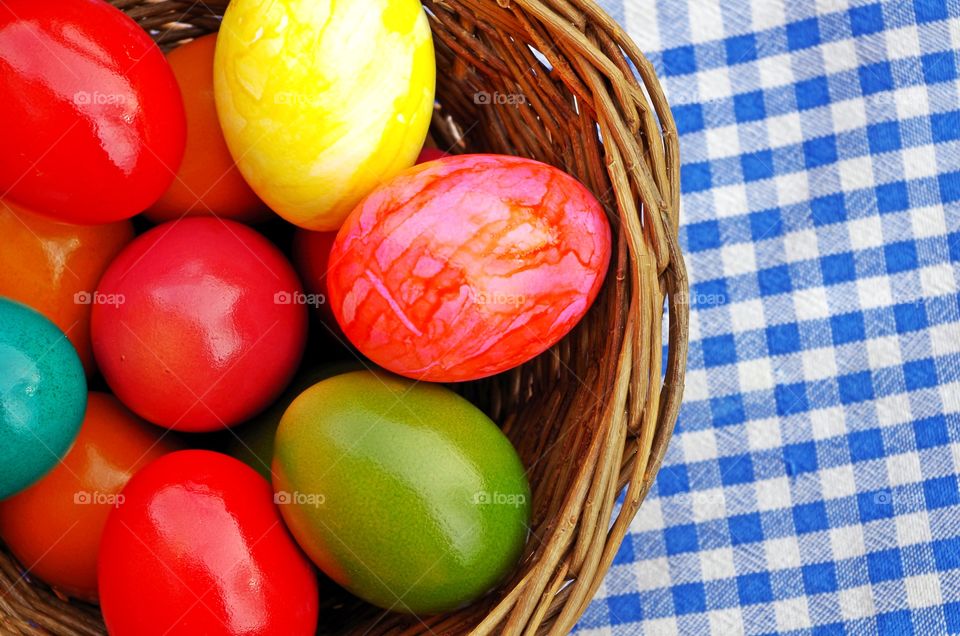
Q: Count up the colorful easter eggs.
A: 12